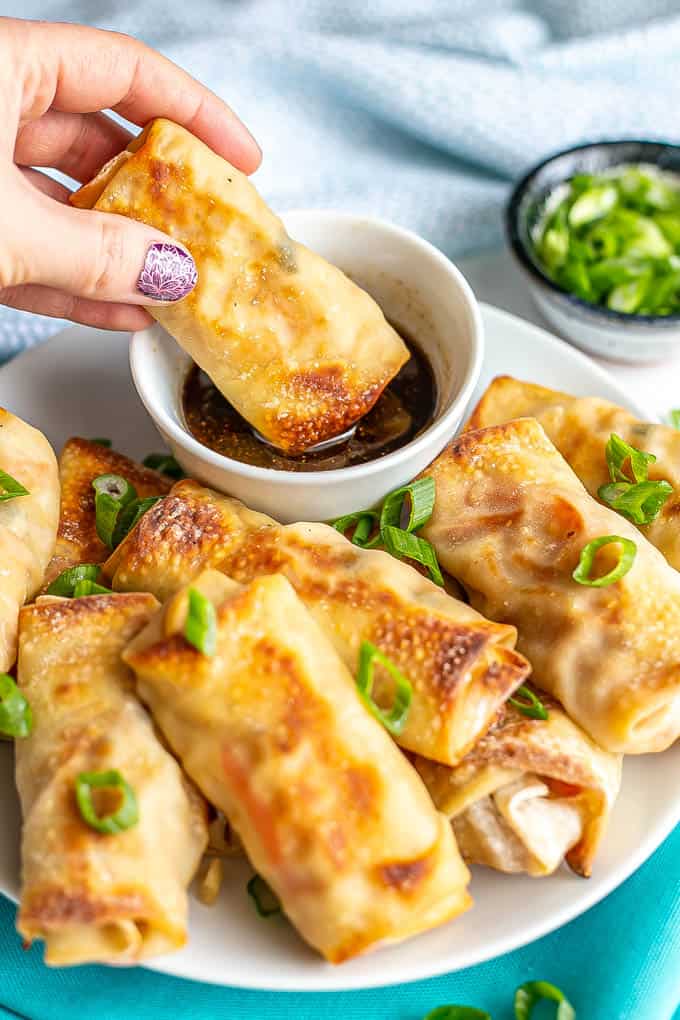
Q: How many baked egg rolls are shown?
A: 9